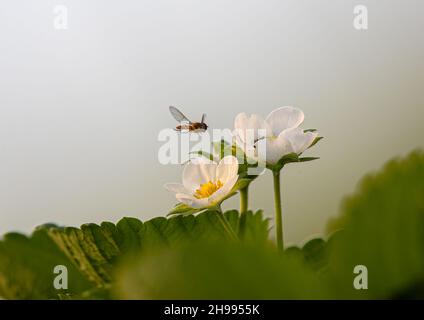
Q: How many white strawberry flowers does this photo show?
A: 2